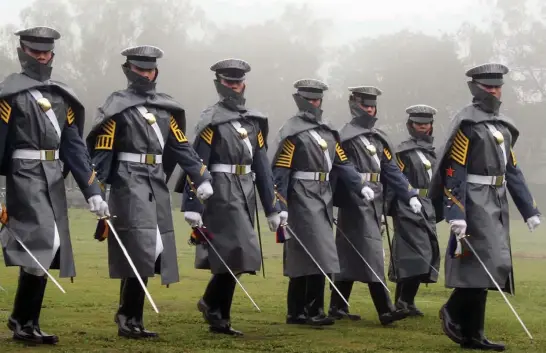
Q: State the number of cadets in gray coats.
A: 7